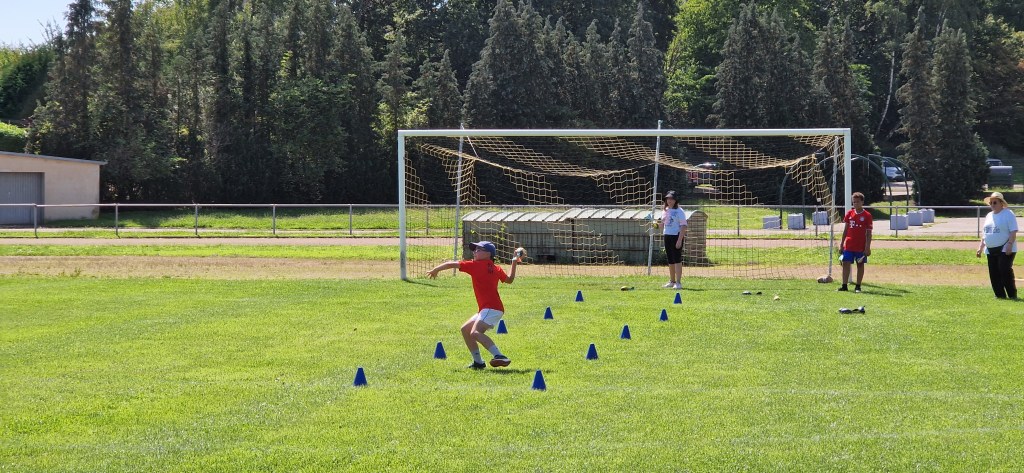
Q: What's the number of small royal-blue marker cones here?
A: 10